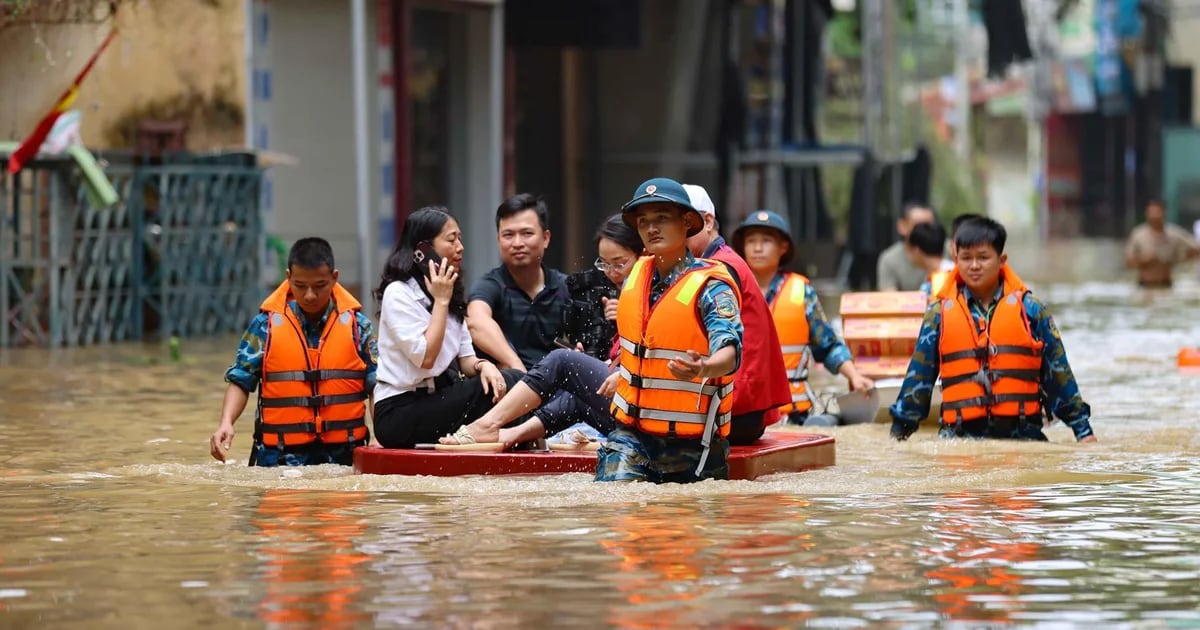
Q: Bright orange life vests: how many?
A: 5